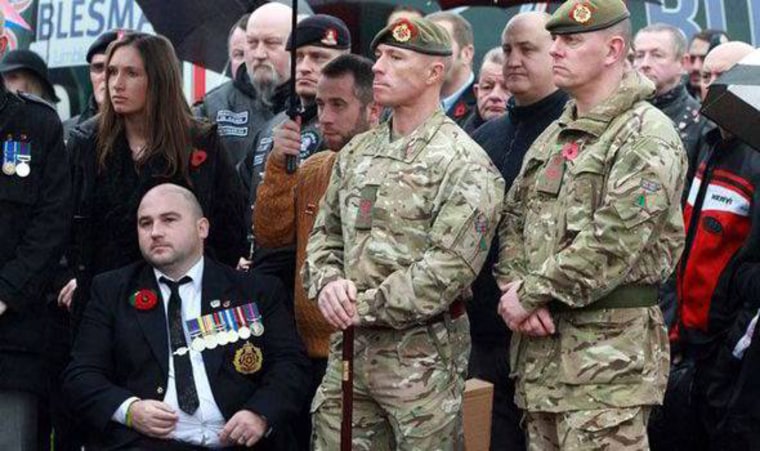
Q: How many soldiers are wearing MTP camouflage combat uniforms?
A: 2